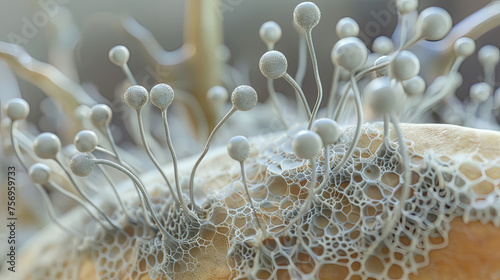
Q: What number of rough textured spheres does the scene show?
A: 6